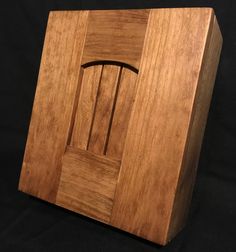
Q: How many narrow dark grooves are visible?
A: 2